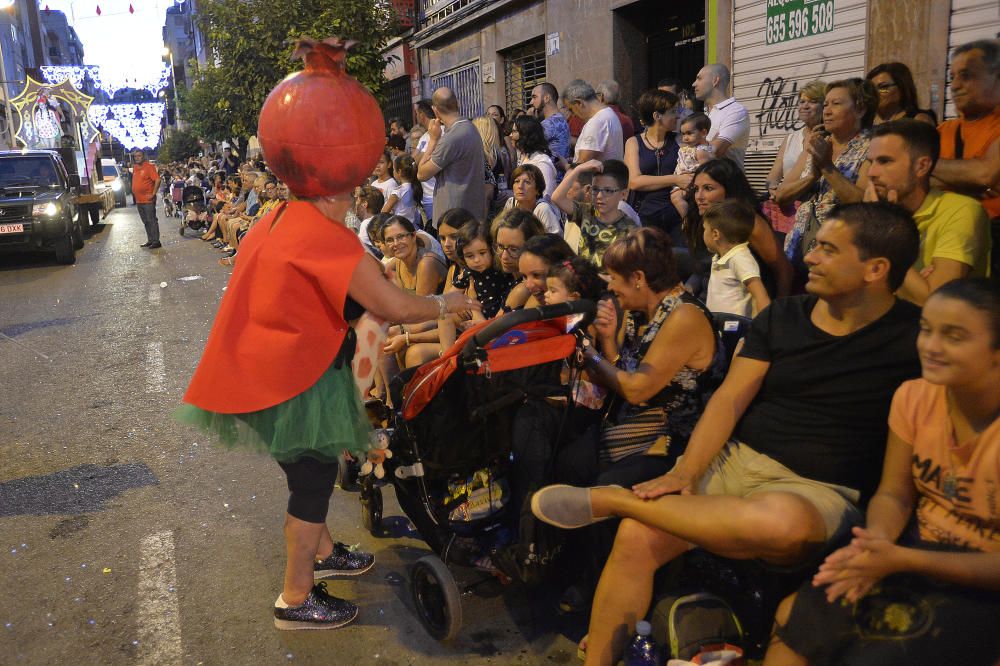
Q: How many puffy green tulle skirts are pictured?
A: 1